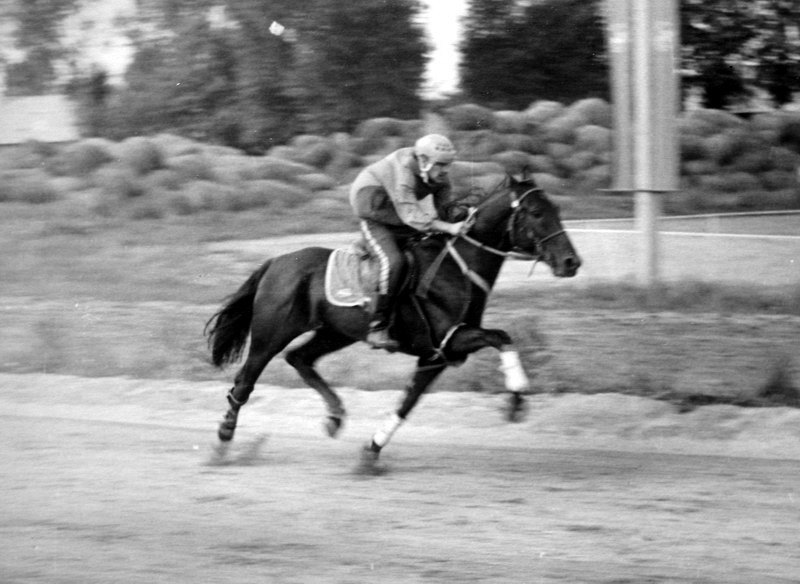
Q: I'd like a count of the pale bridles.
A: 1